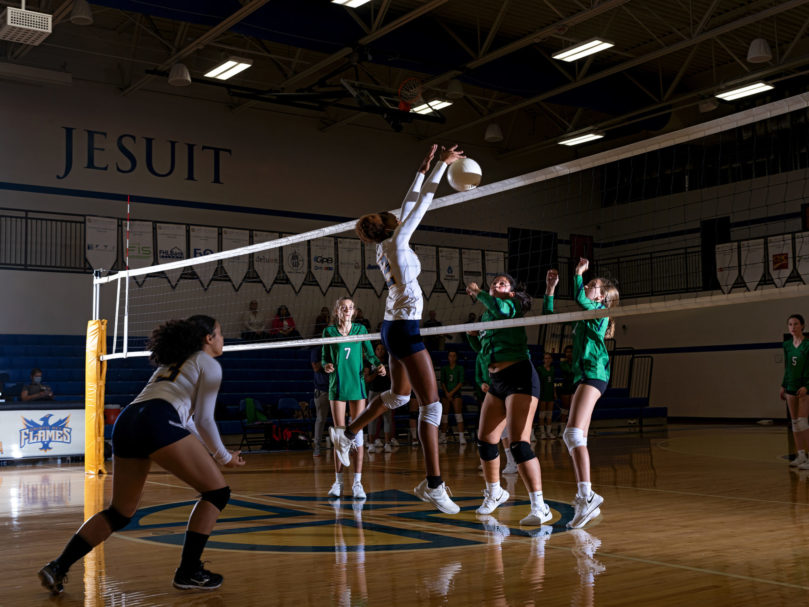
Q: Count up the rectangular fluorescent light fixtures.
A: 6